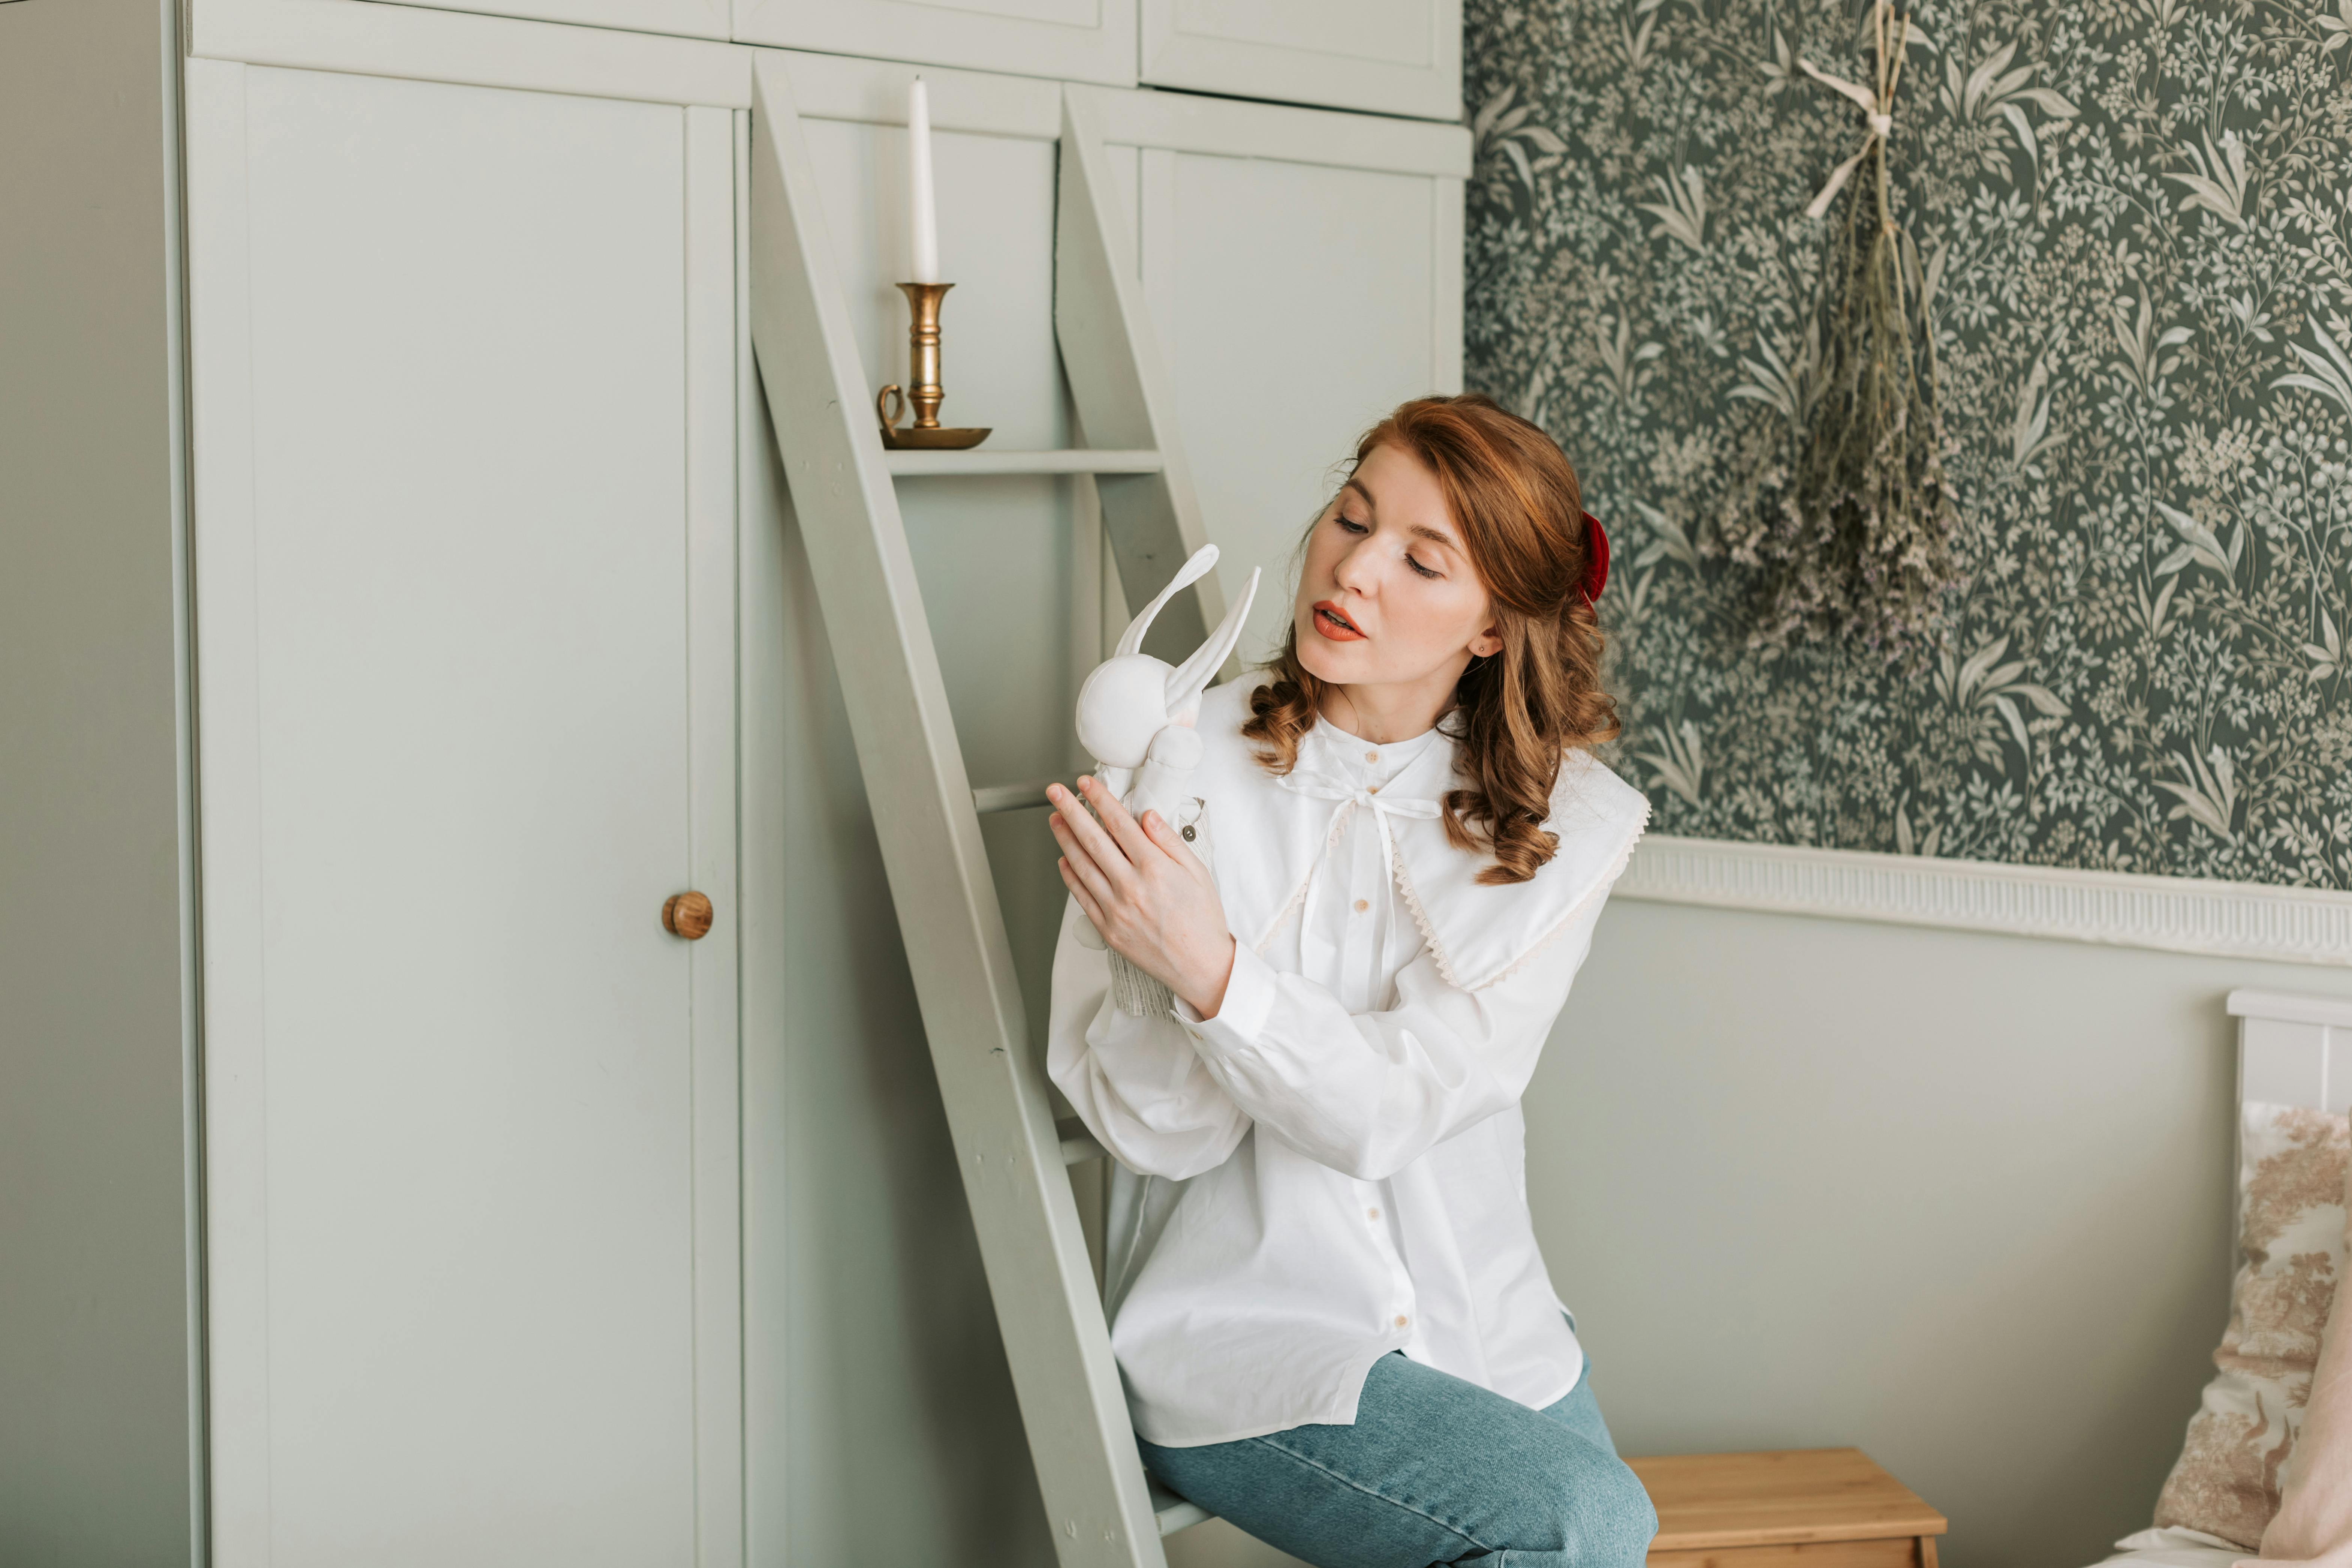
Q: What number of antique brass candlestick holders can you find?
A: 1